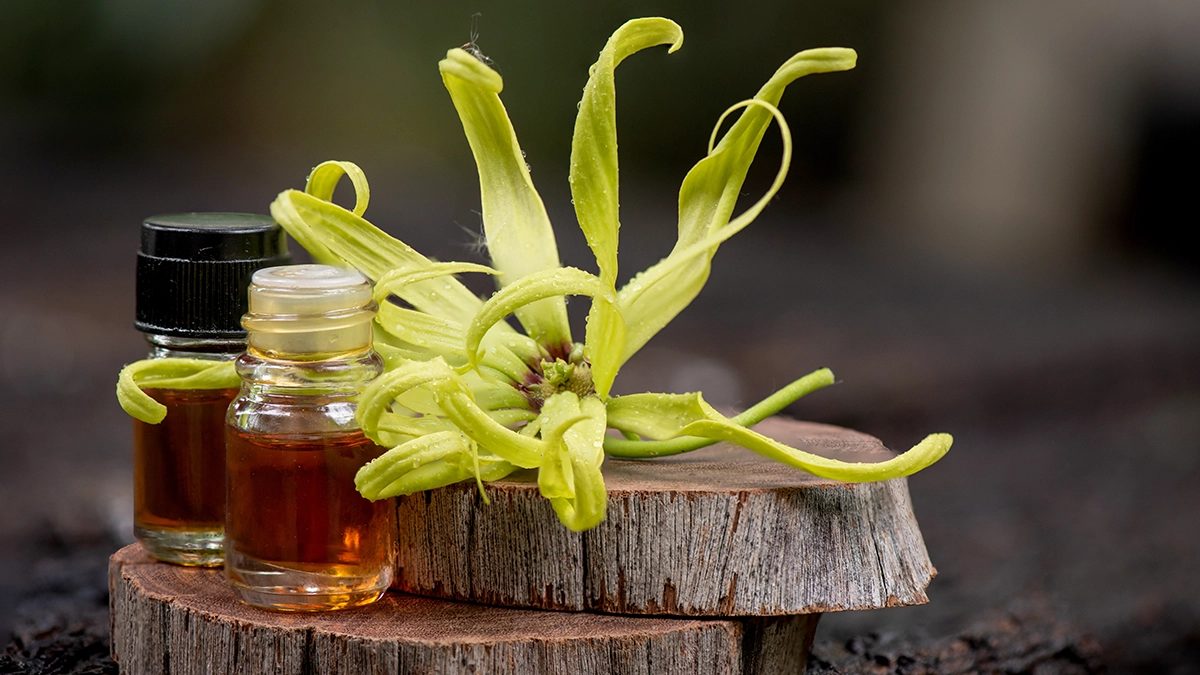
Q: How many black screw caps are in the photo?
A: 1